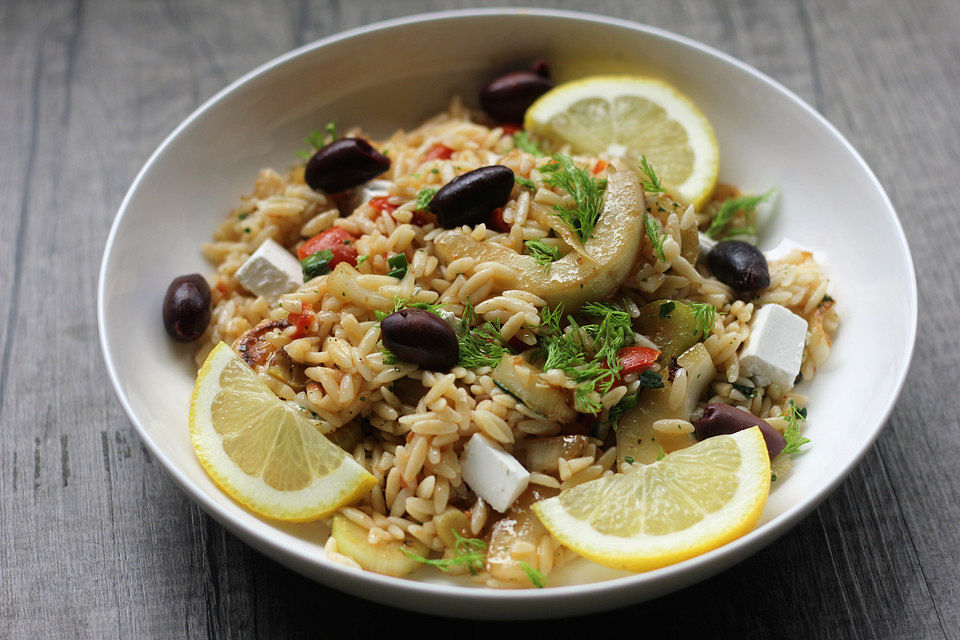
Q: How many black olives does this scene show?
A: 7